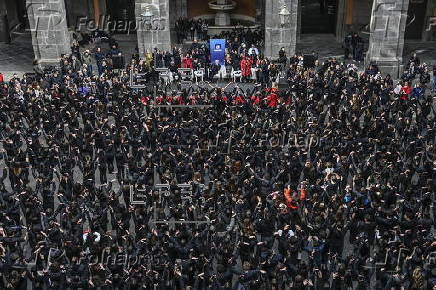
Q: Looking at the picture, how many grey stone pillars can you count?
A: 4